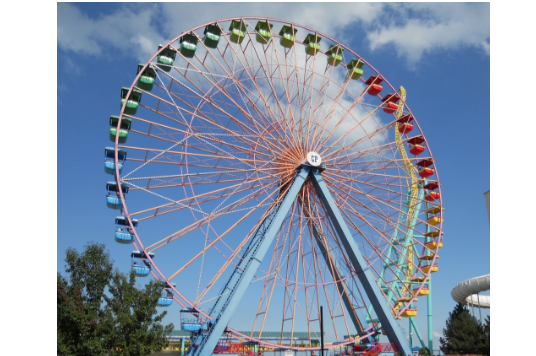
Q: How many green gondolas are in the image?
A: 12